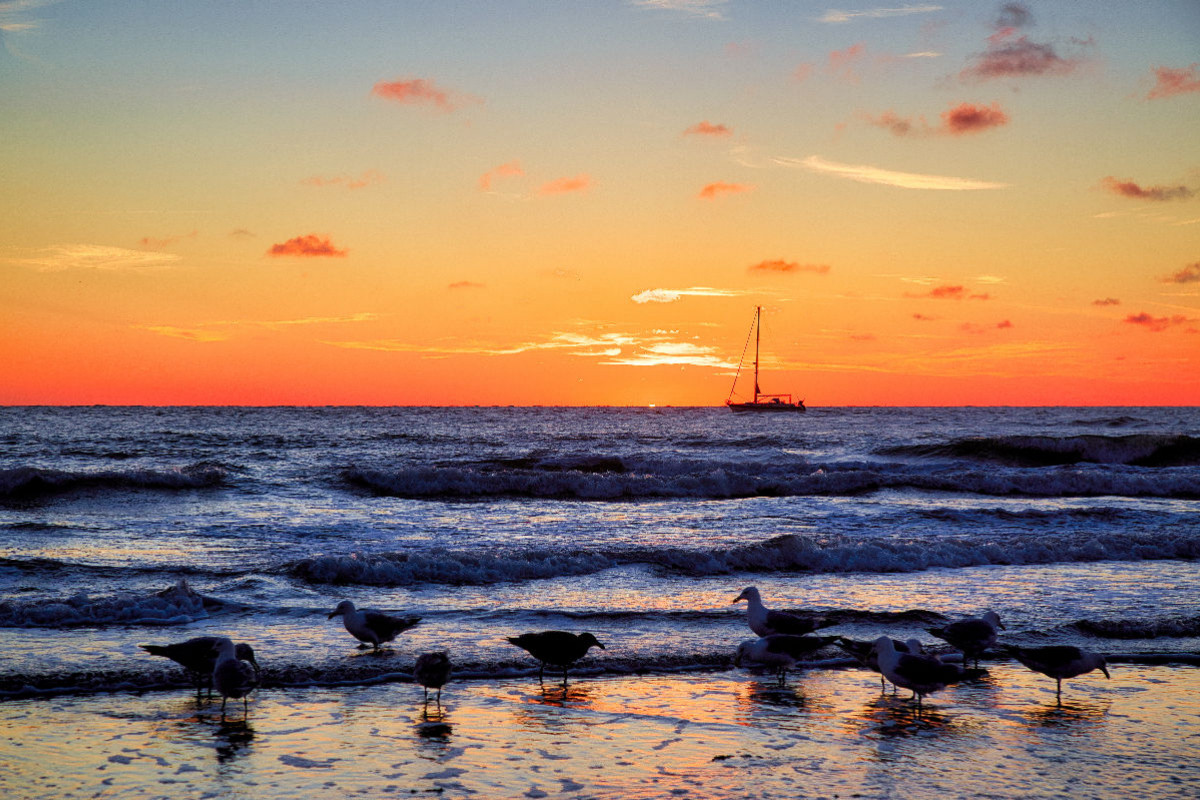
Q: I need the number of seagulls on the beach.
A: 11